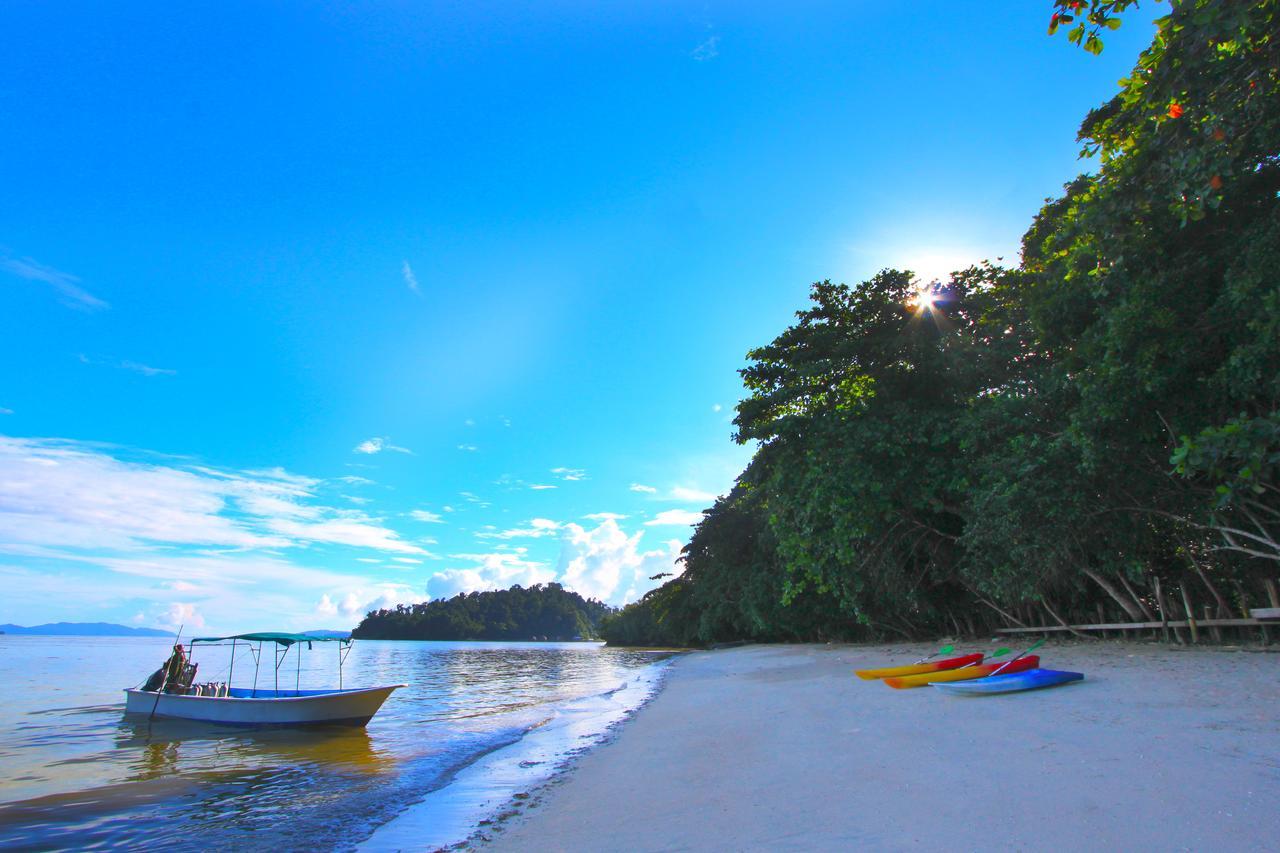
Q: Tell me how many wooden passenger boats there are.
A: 1